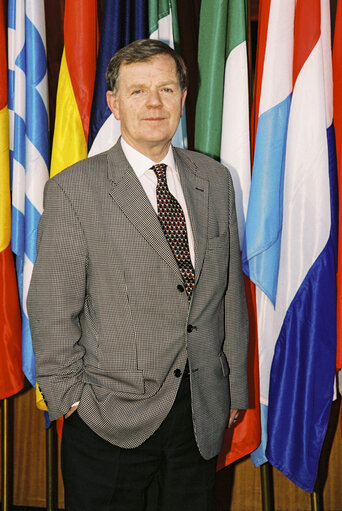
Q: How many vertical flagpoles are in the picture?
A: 4